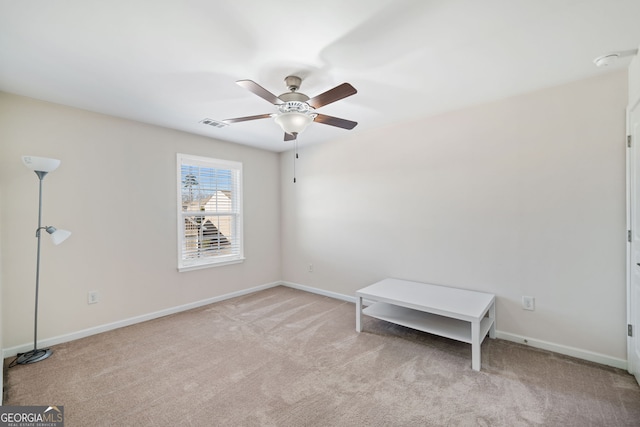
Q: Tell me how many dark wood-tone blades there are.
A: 5